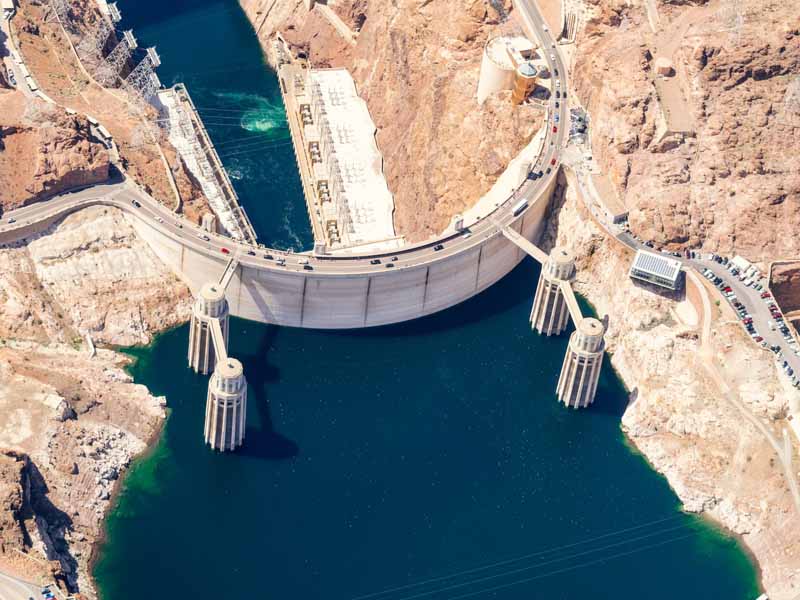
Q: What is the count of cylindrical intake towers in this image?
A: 4